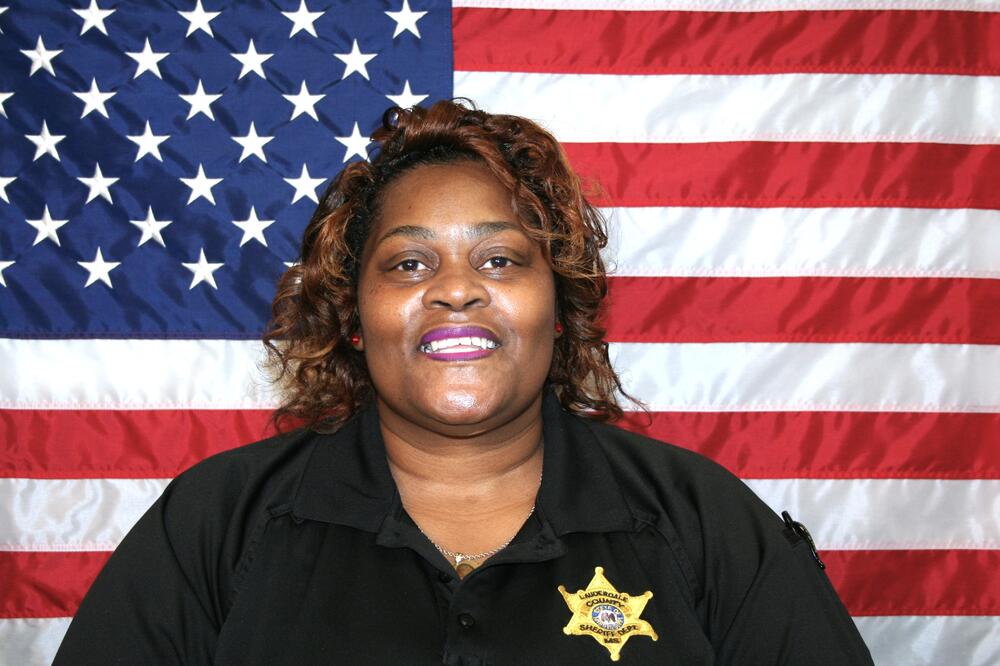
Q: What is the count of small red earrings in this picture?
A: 2